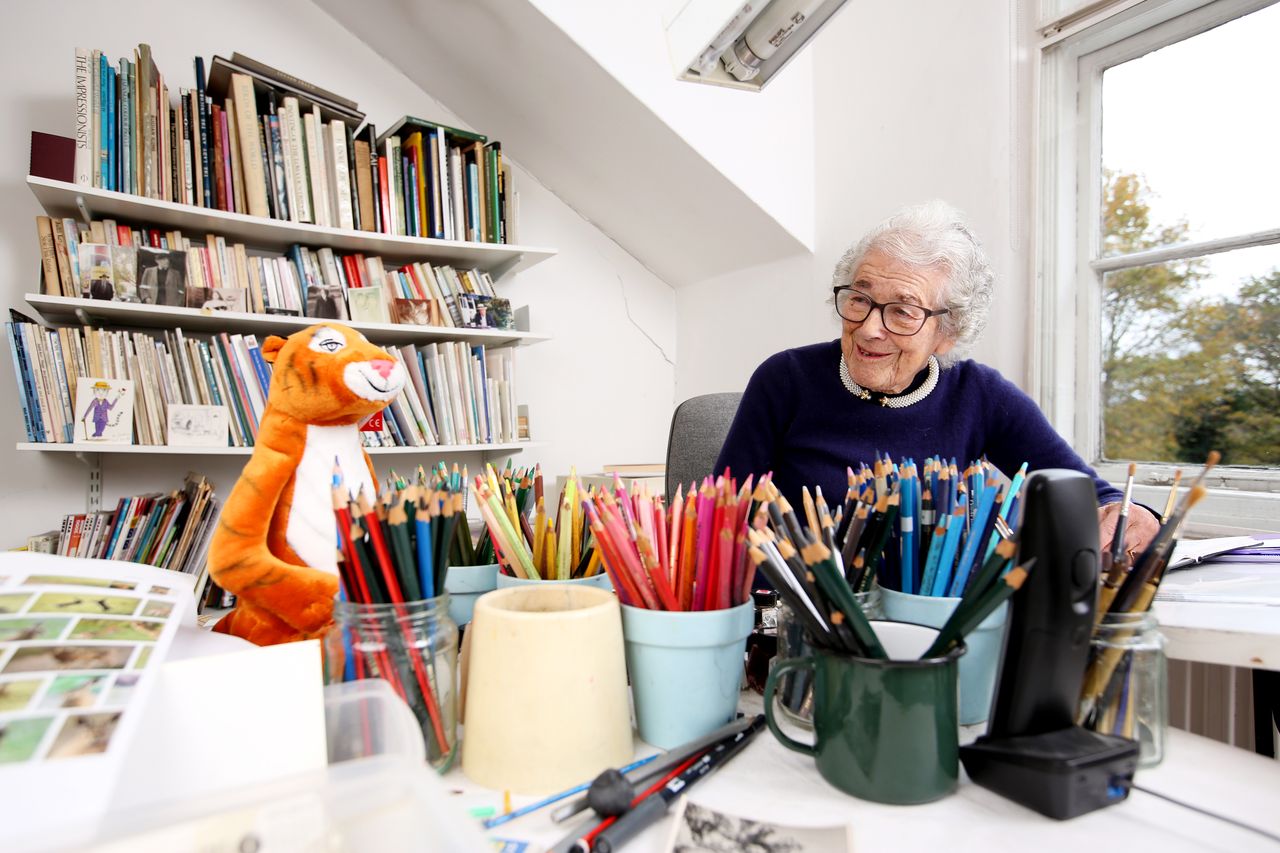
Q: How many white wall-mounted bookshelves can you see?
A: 3